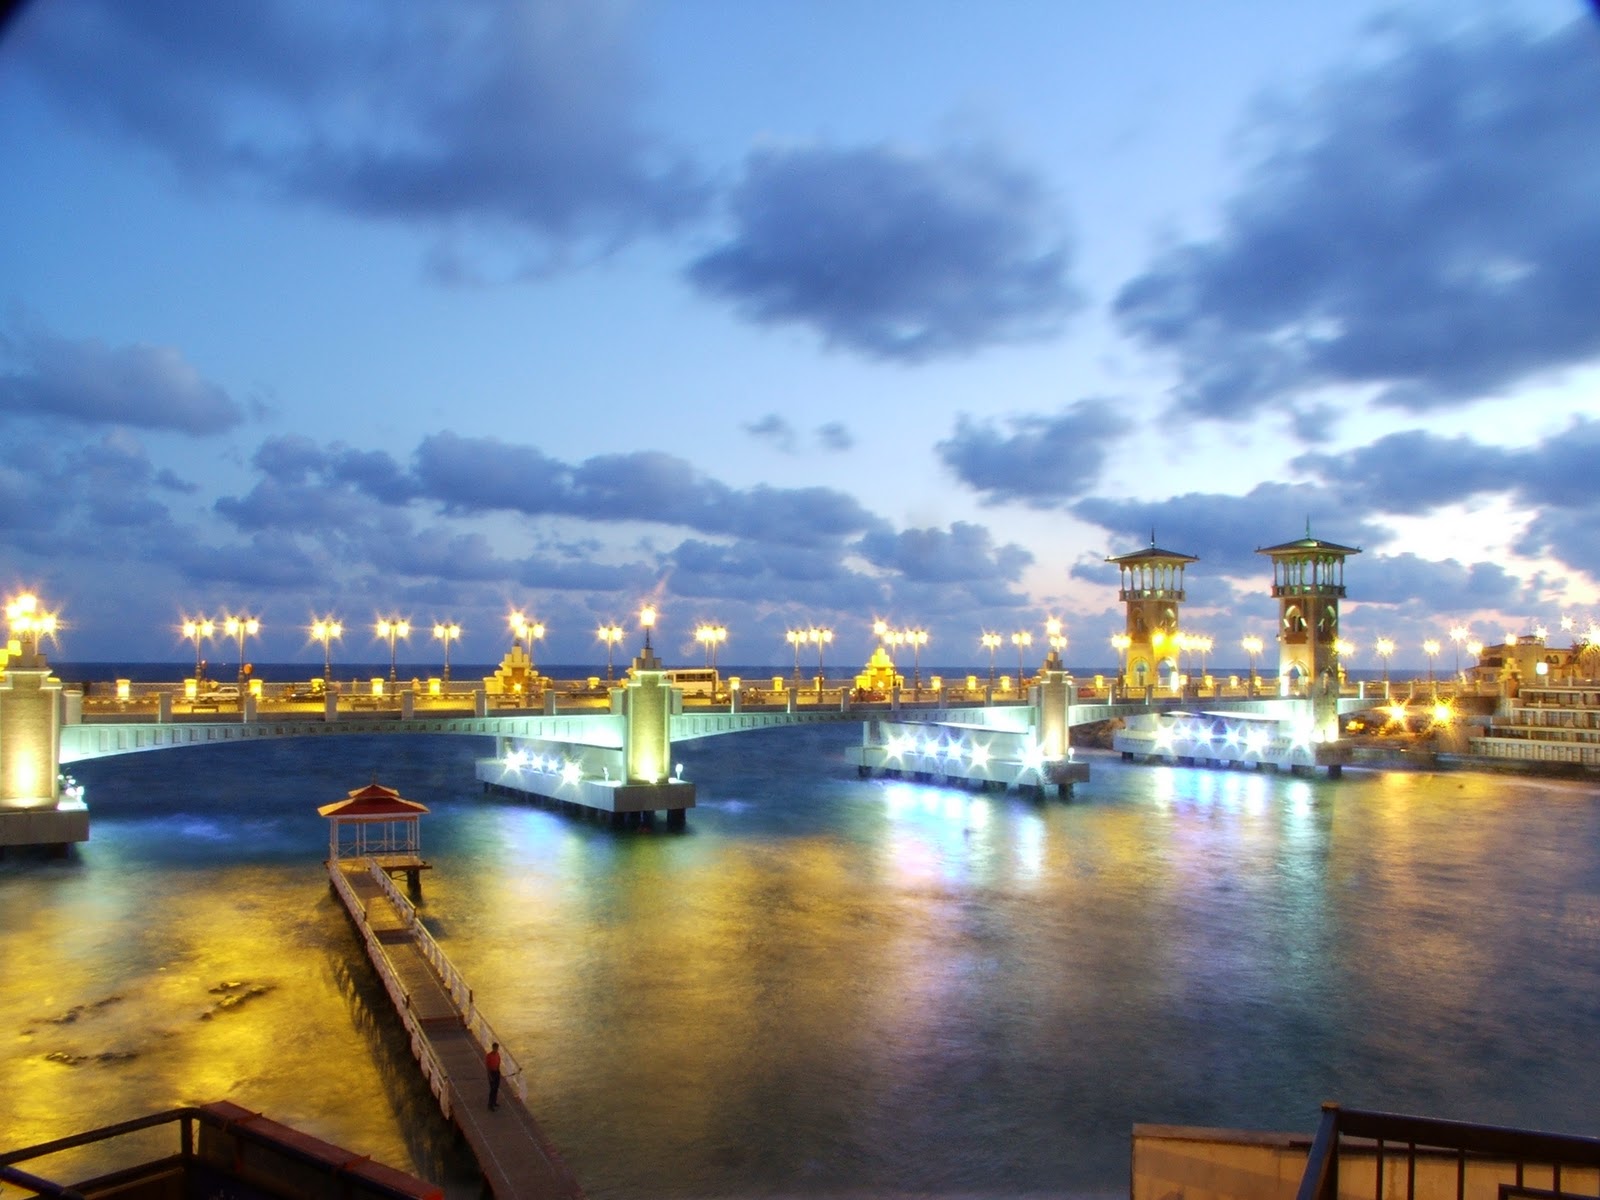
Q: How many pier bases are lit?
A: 4